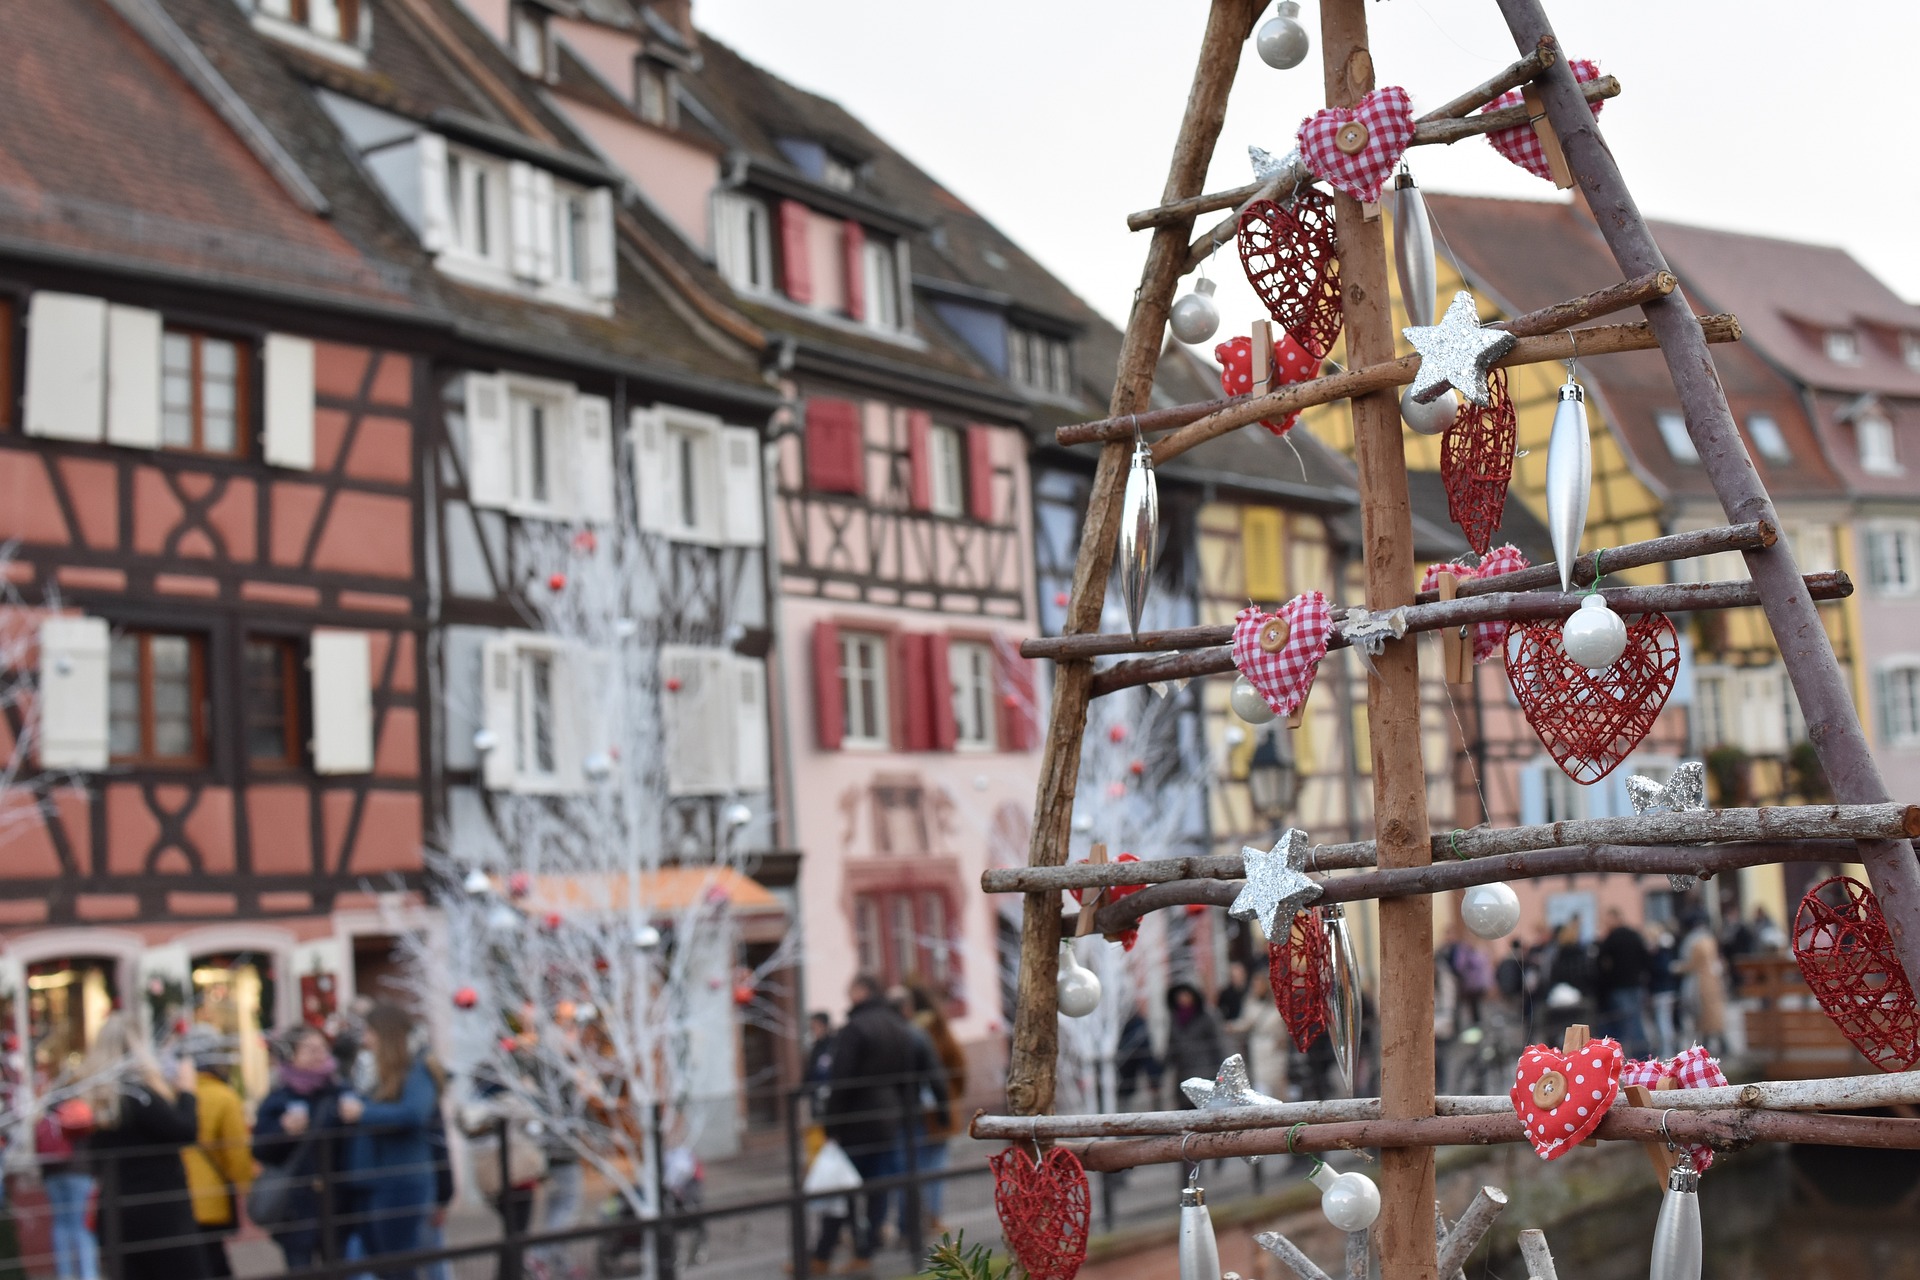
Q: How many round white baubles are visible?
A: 8